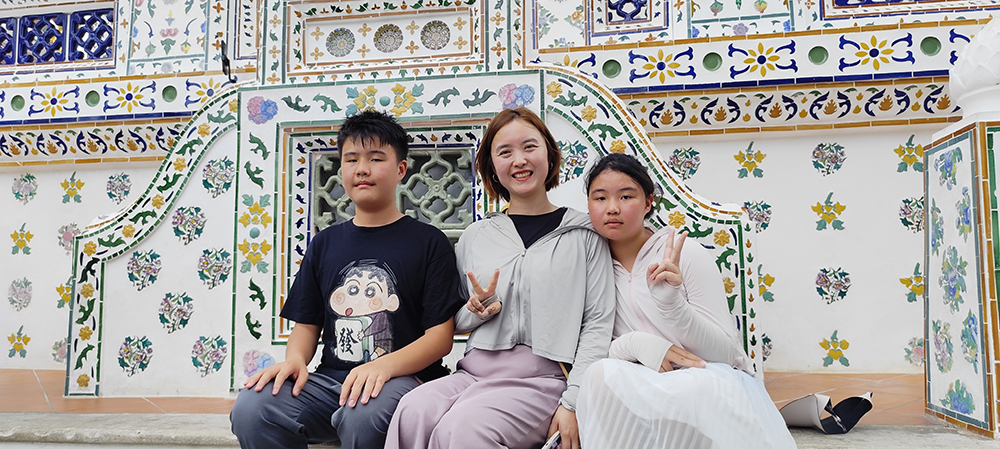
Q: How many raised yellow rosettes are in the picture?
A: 15